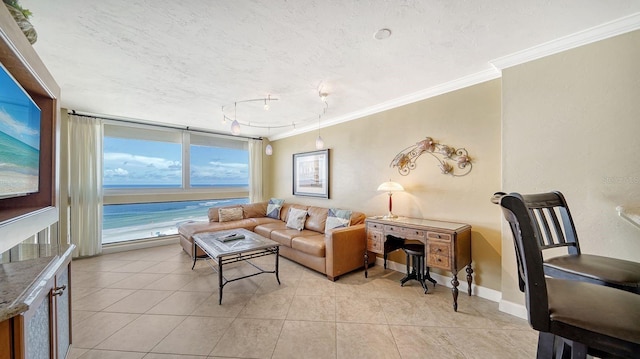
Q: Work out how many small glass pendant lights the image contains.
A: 3